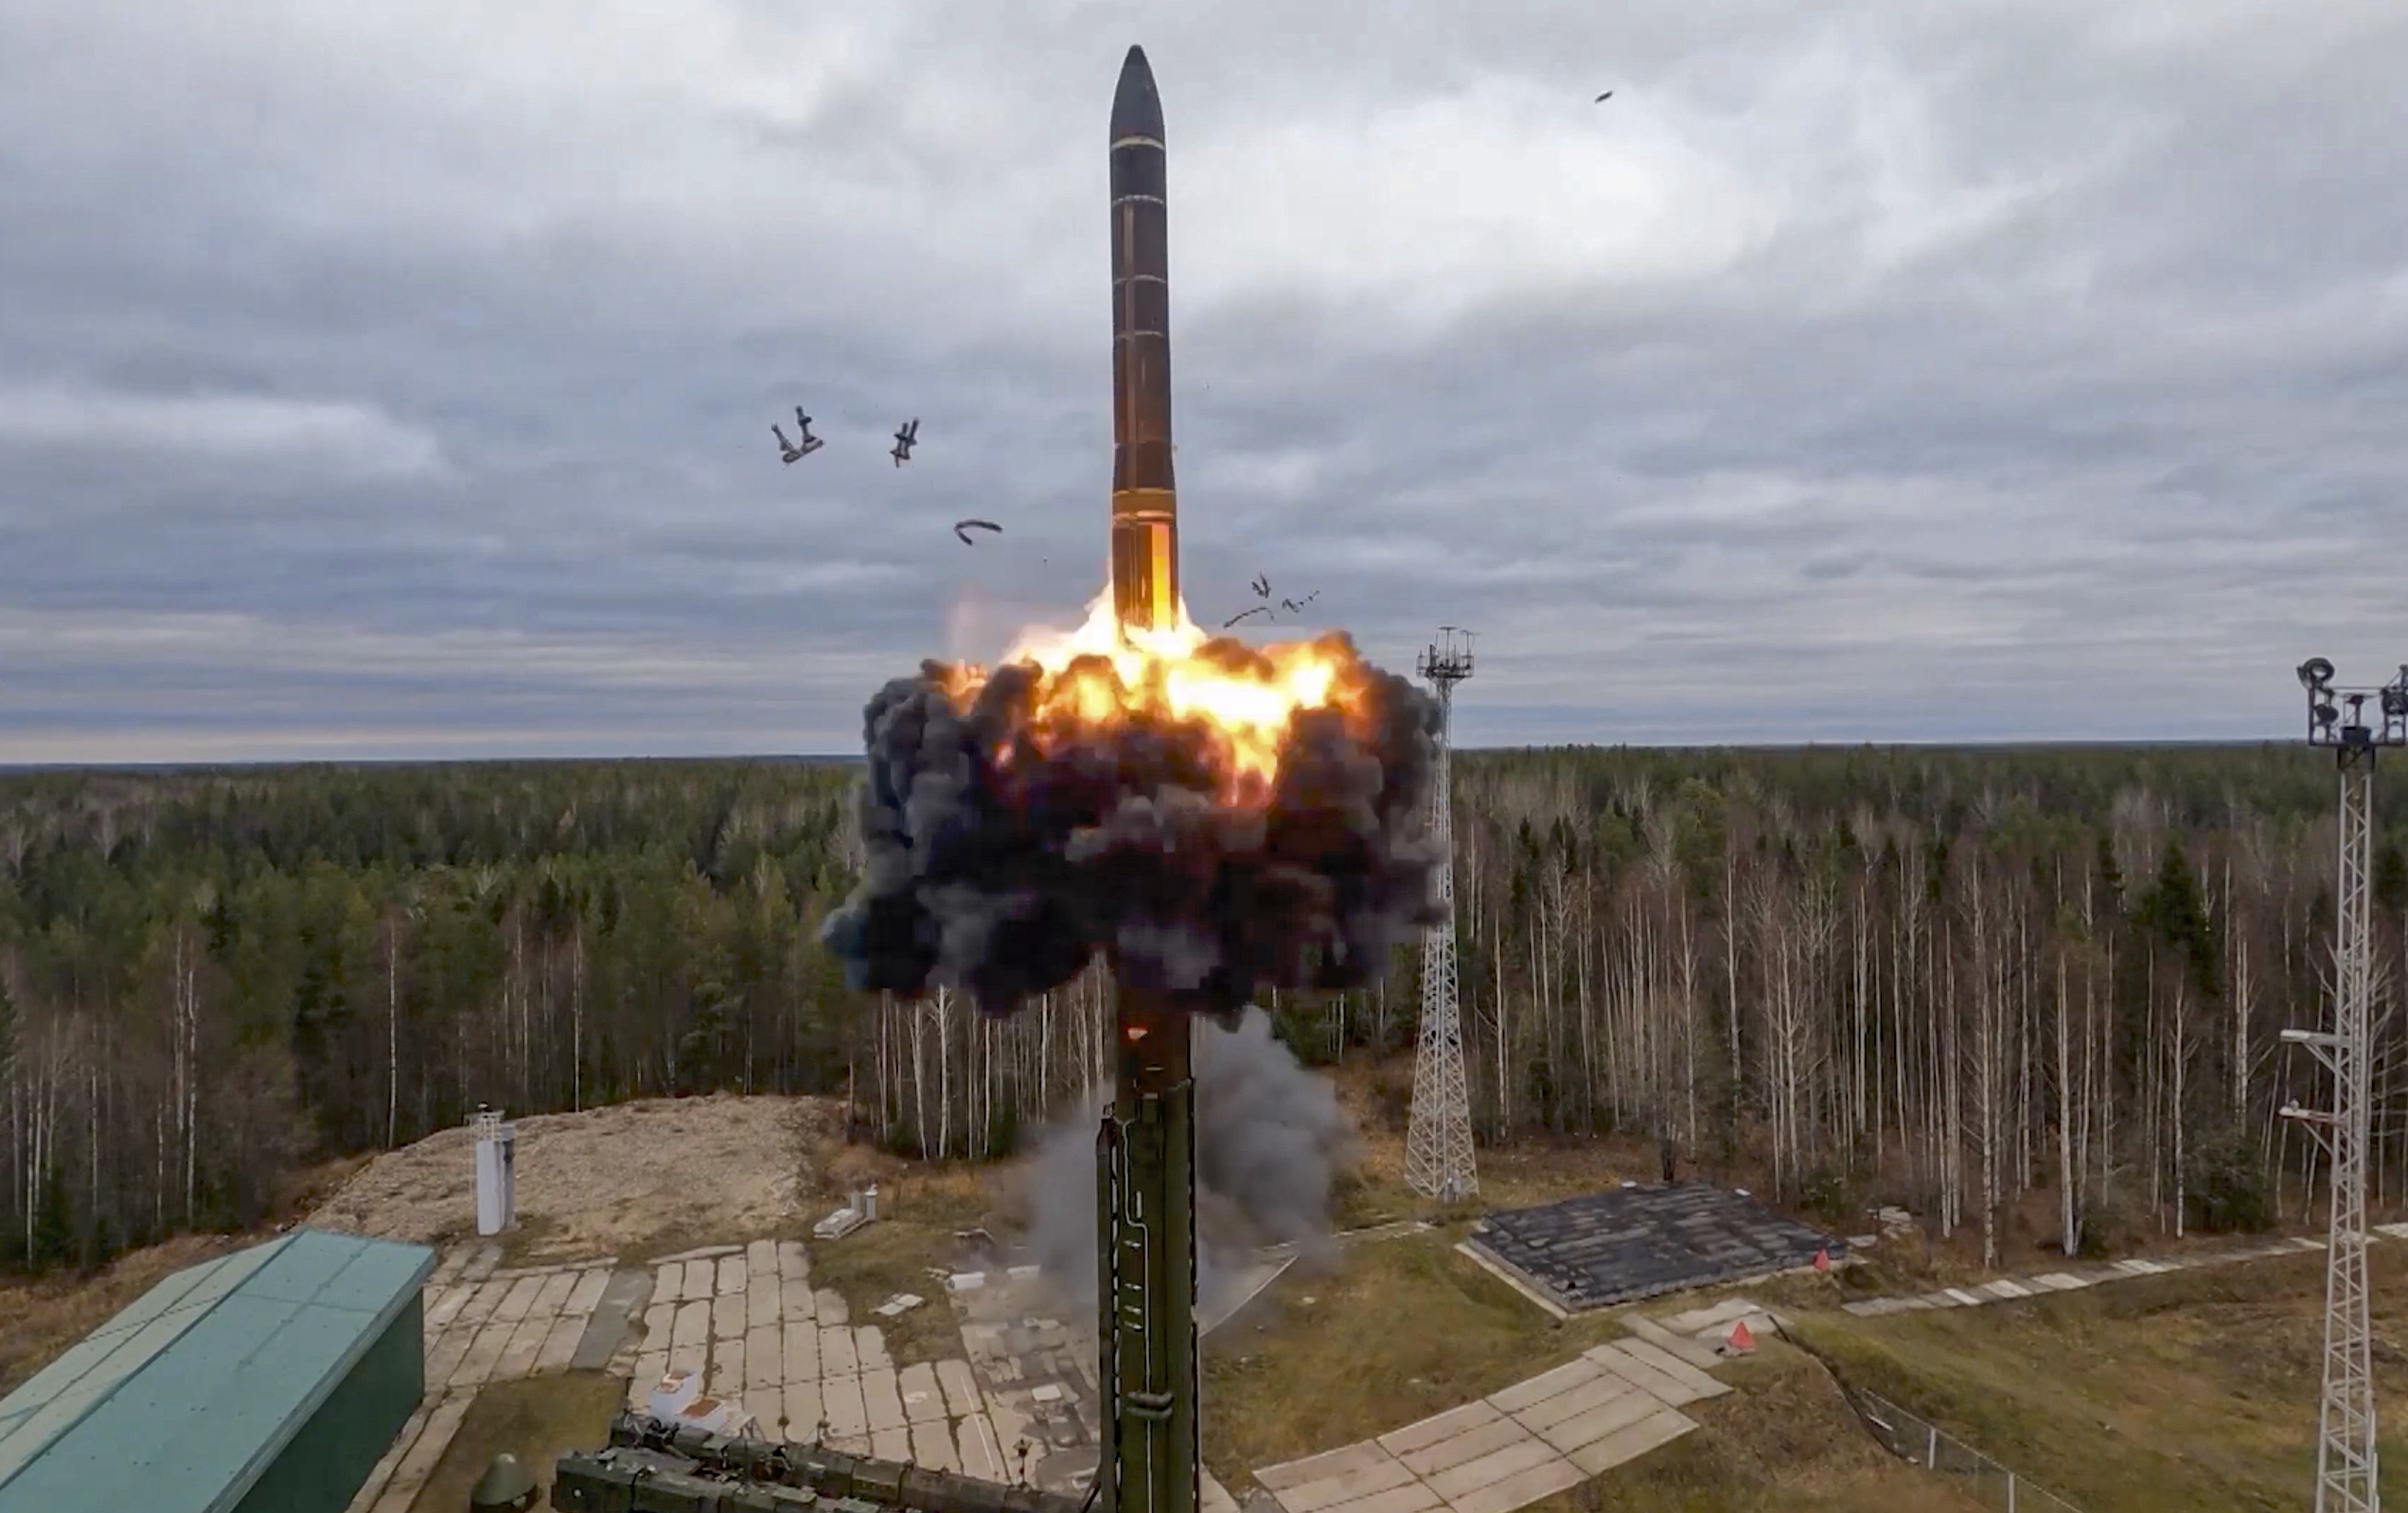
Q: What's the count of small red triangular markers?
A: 2